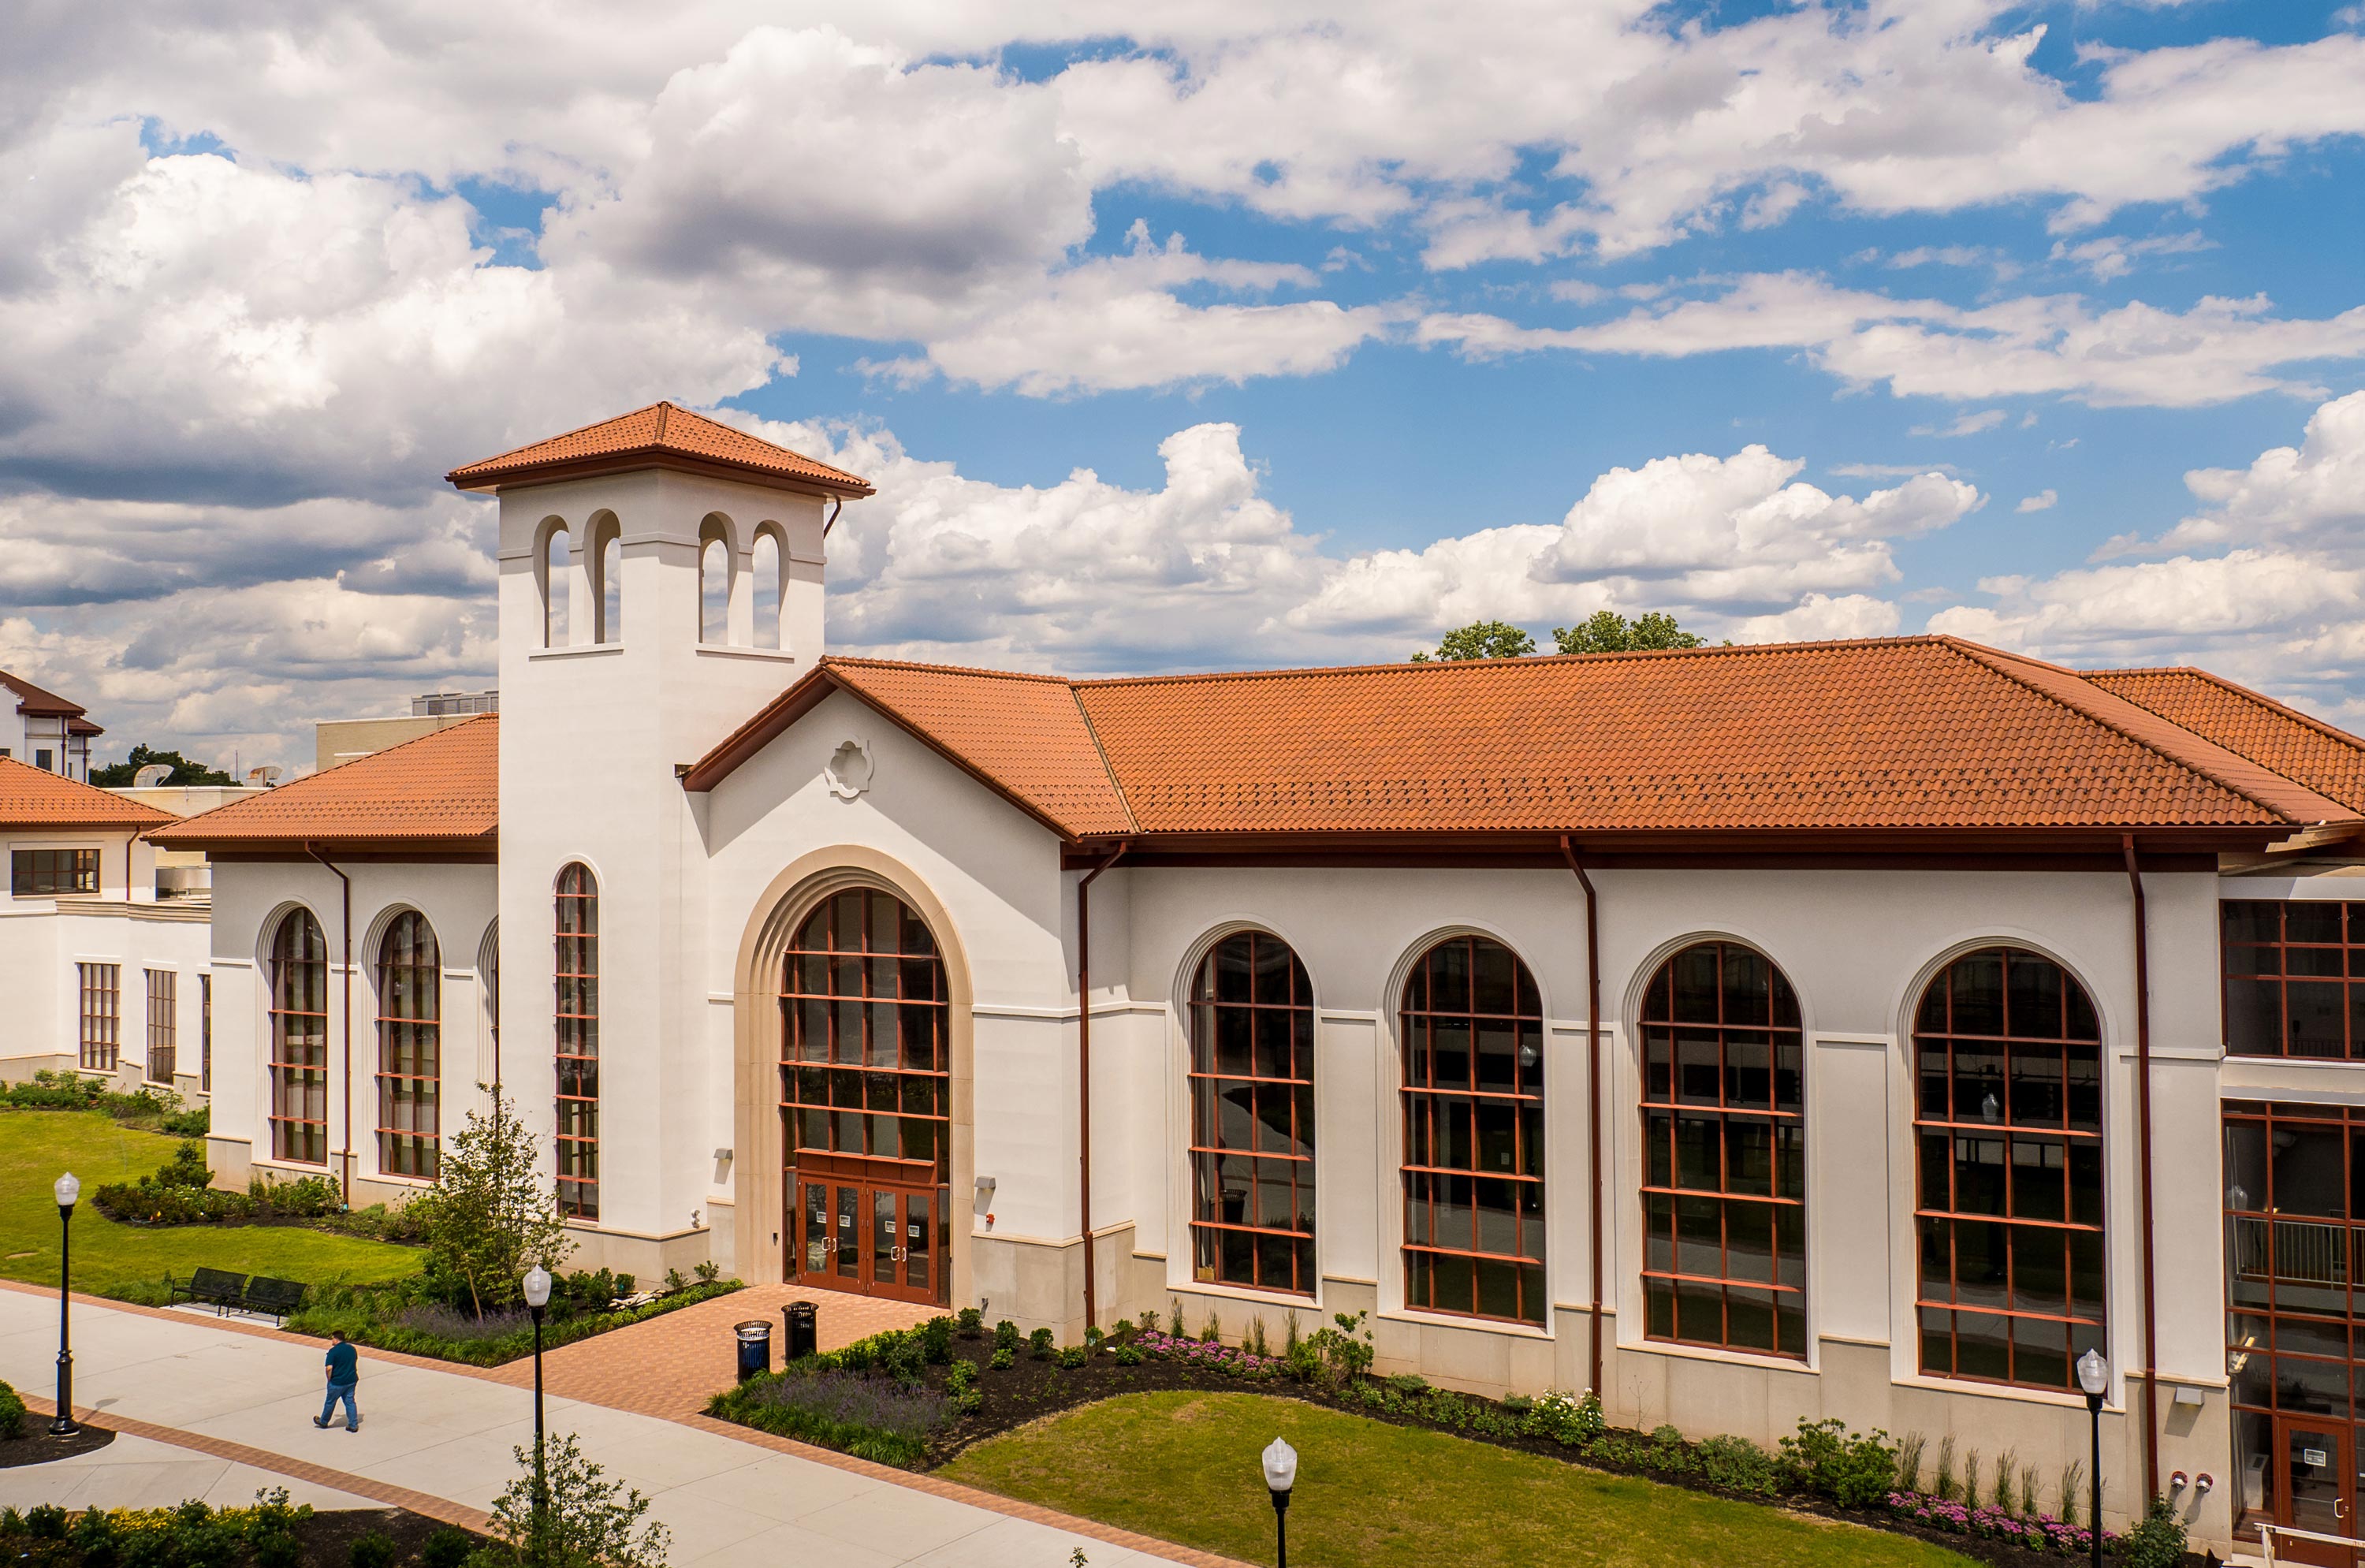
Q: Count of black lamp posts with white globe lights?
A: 4